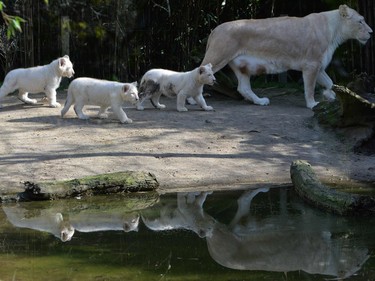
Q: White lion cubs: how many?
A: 3